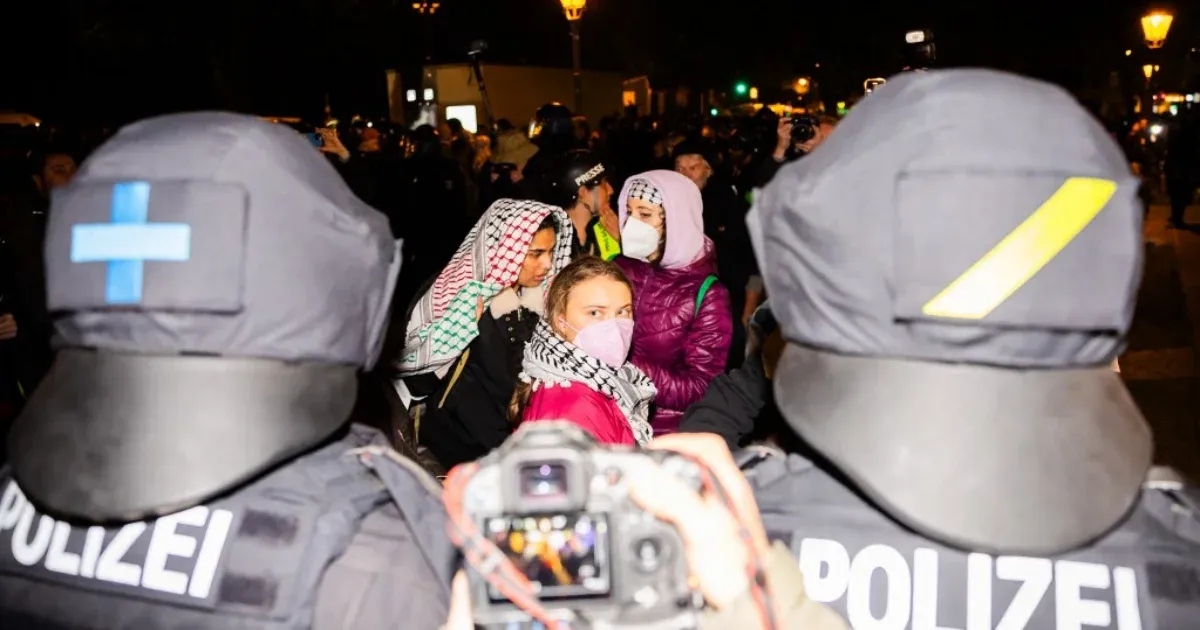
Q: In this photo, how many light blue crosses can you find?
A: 1